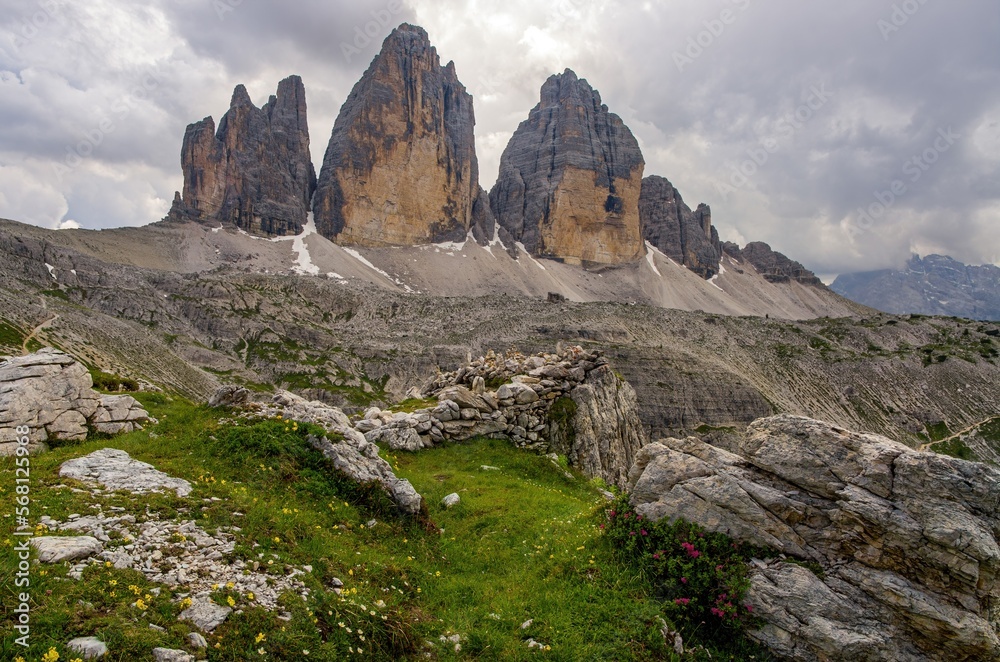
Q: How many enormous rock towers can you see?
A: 3